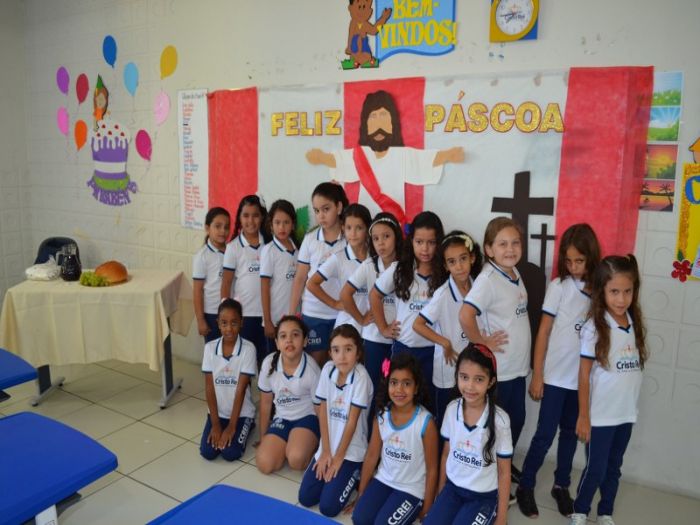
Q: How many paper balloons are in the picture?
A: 9